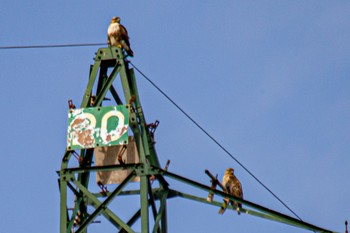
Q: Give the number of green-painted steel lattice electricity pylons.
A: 1